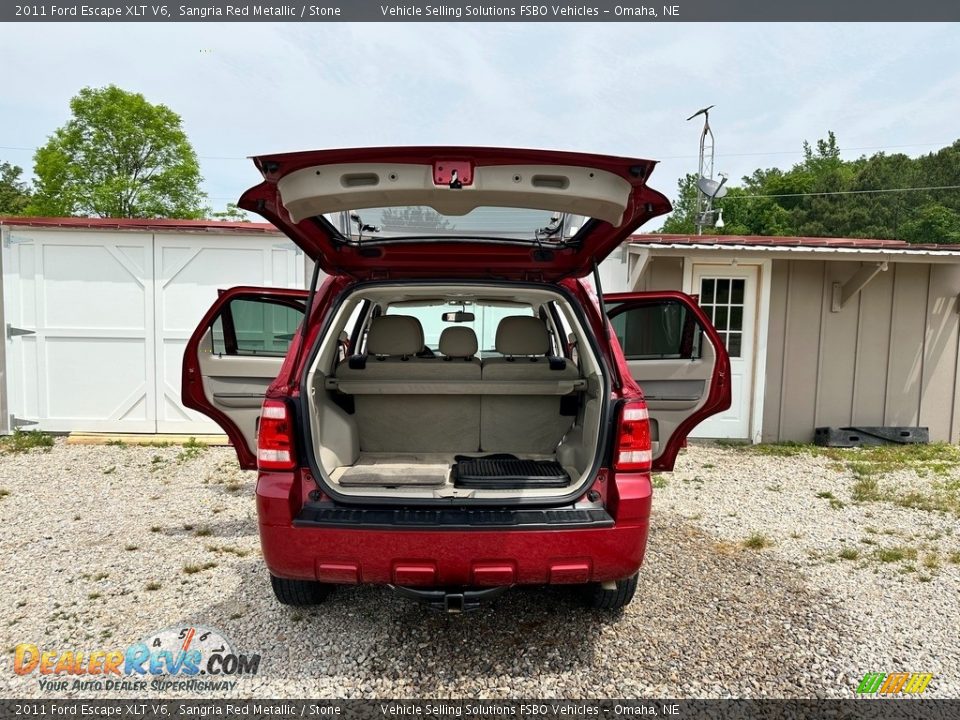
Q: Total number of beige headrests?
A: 3